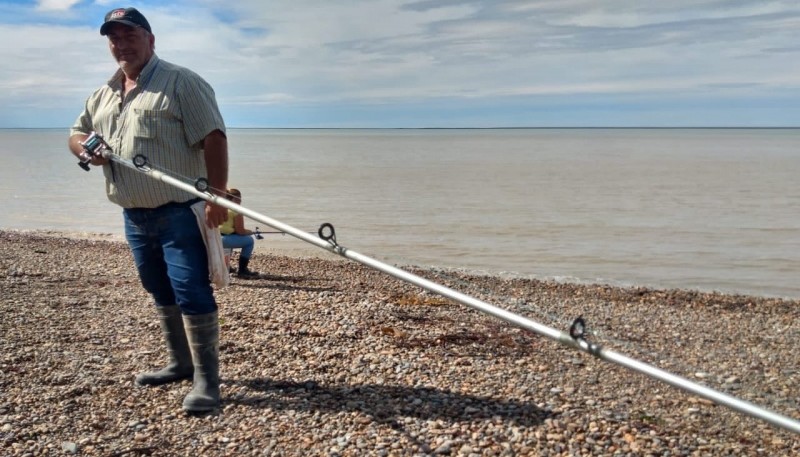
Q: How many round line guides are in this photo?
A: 4